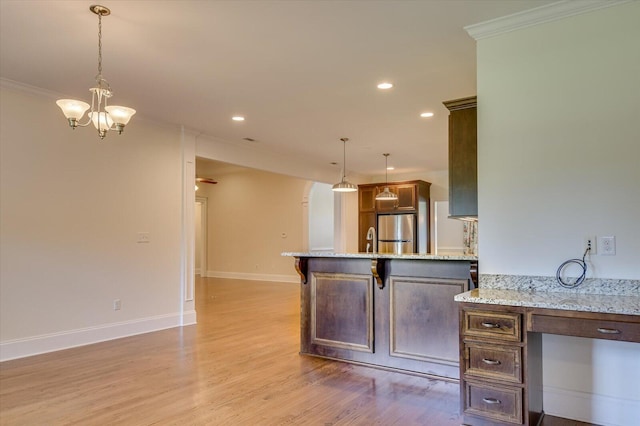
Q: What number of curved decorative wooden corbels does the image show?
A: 3